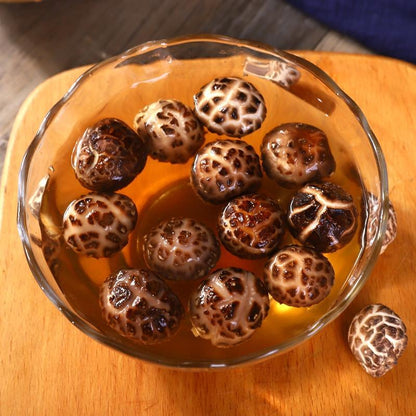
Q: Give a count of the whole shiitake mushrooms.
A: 13